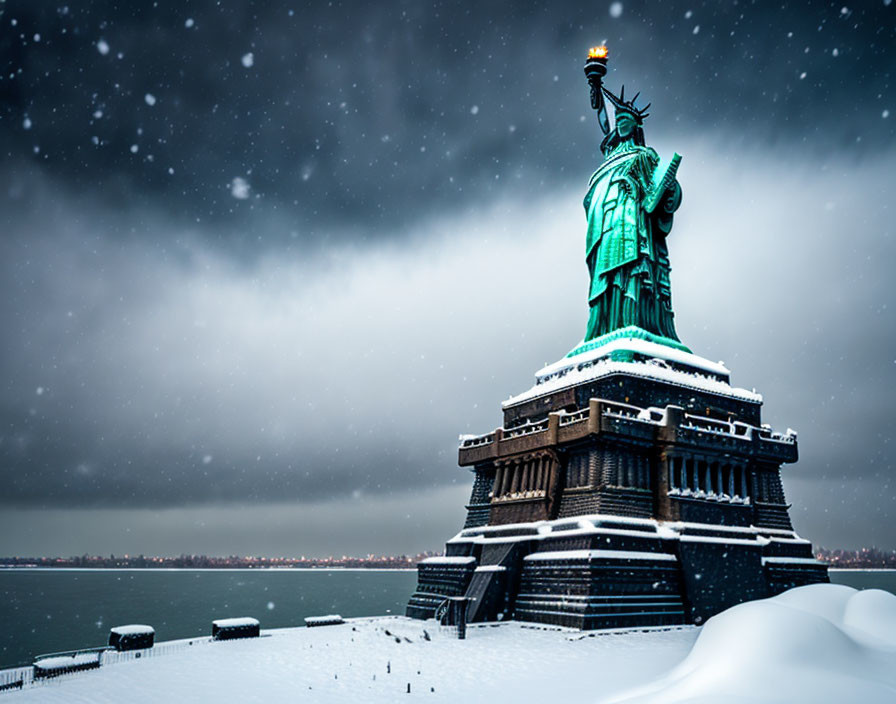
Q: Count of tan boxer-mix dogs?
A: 0